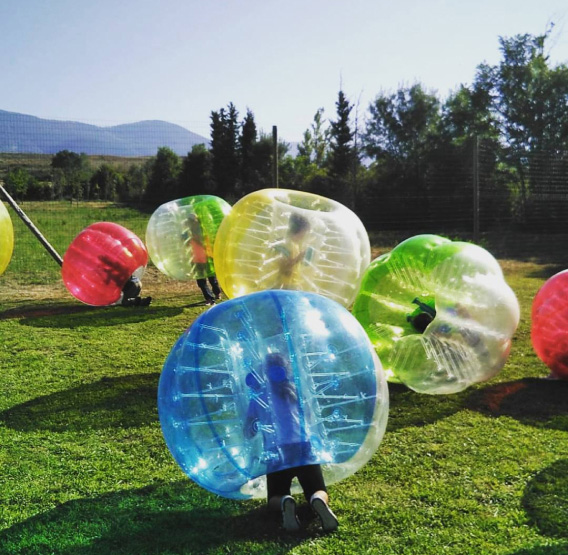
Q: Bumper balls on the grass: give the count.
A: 7